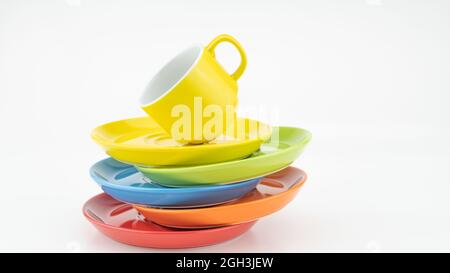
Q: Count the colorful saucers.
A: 5